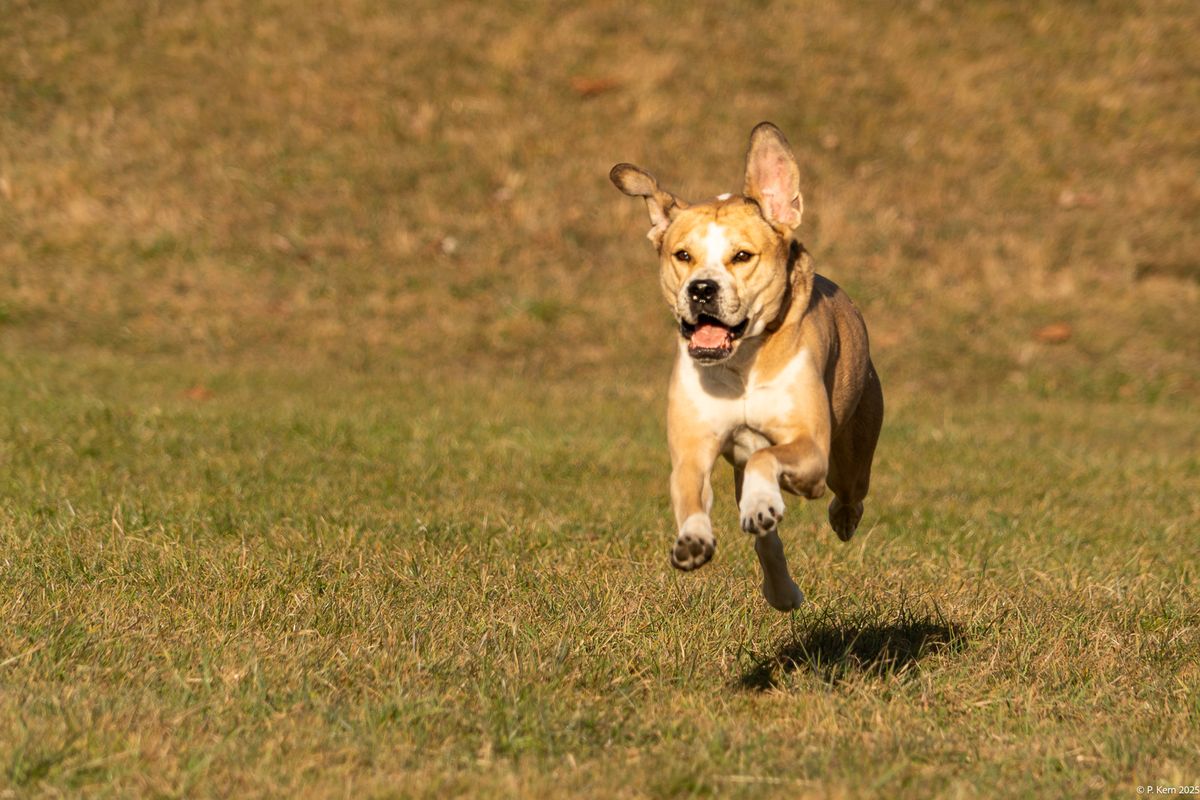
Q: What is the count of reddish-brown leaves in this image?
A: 3